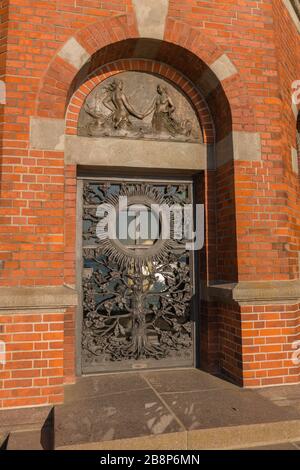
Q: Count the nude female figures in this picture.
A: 2